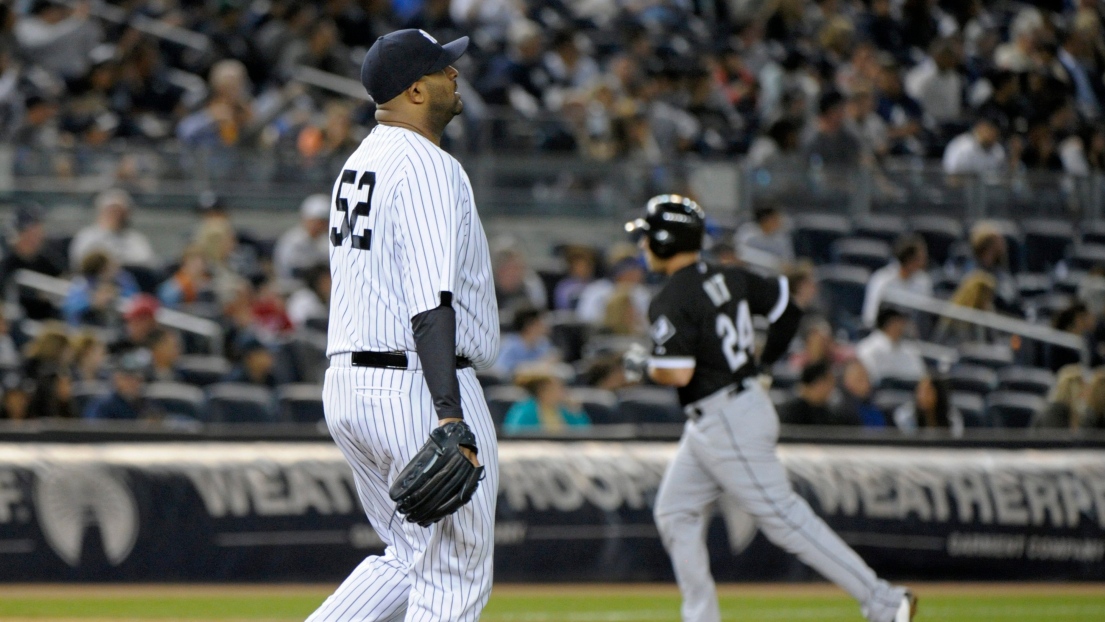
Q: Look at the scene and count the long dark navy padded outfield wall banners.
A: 1